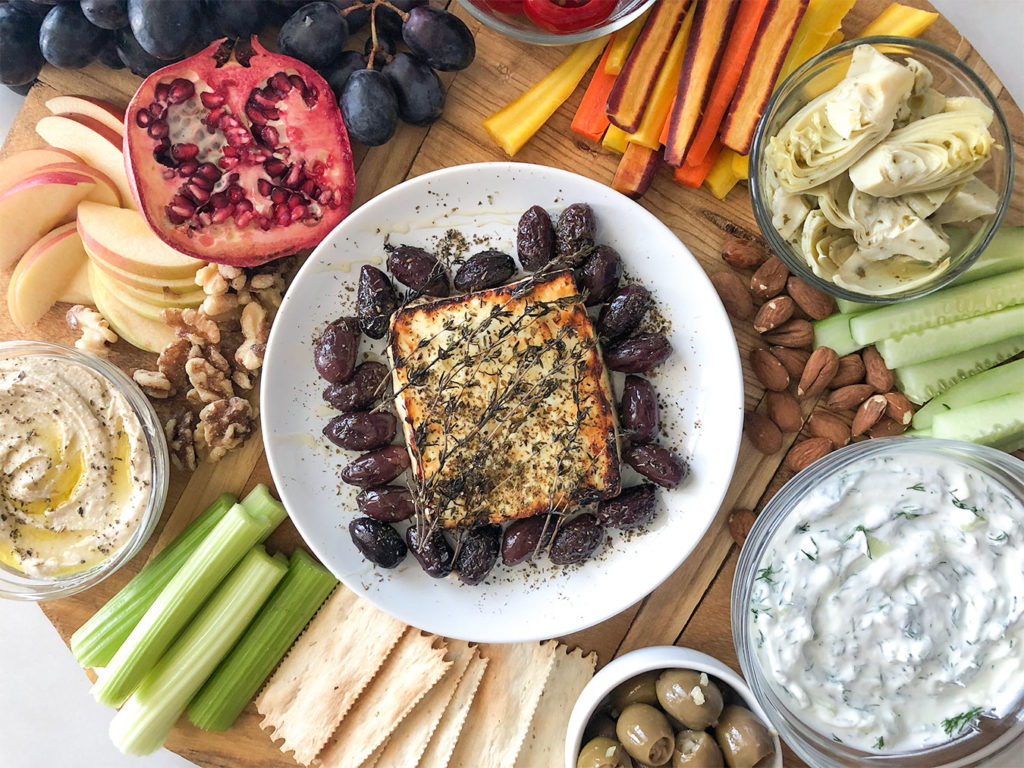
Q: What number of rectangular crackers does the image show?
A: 6